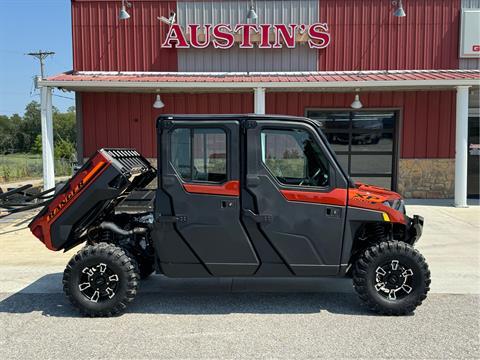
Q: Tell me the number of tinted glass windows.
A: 2